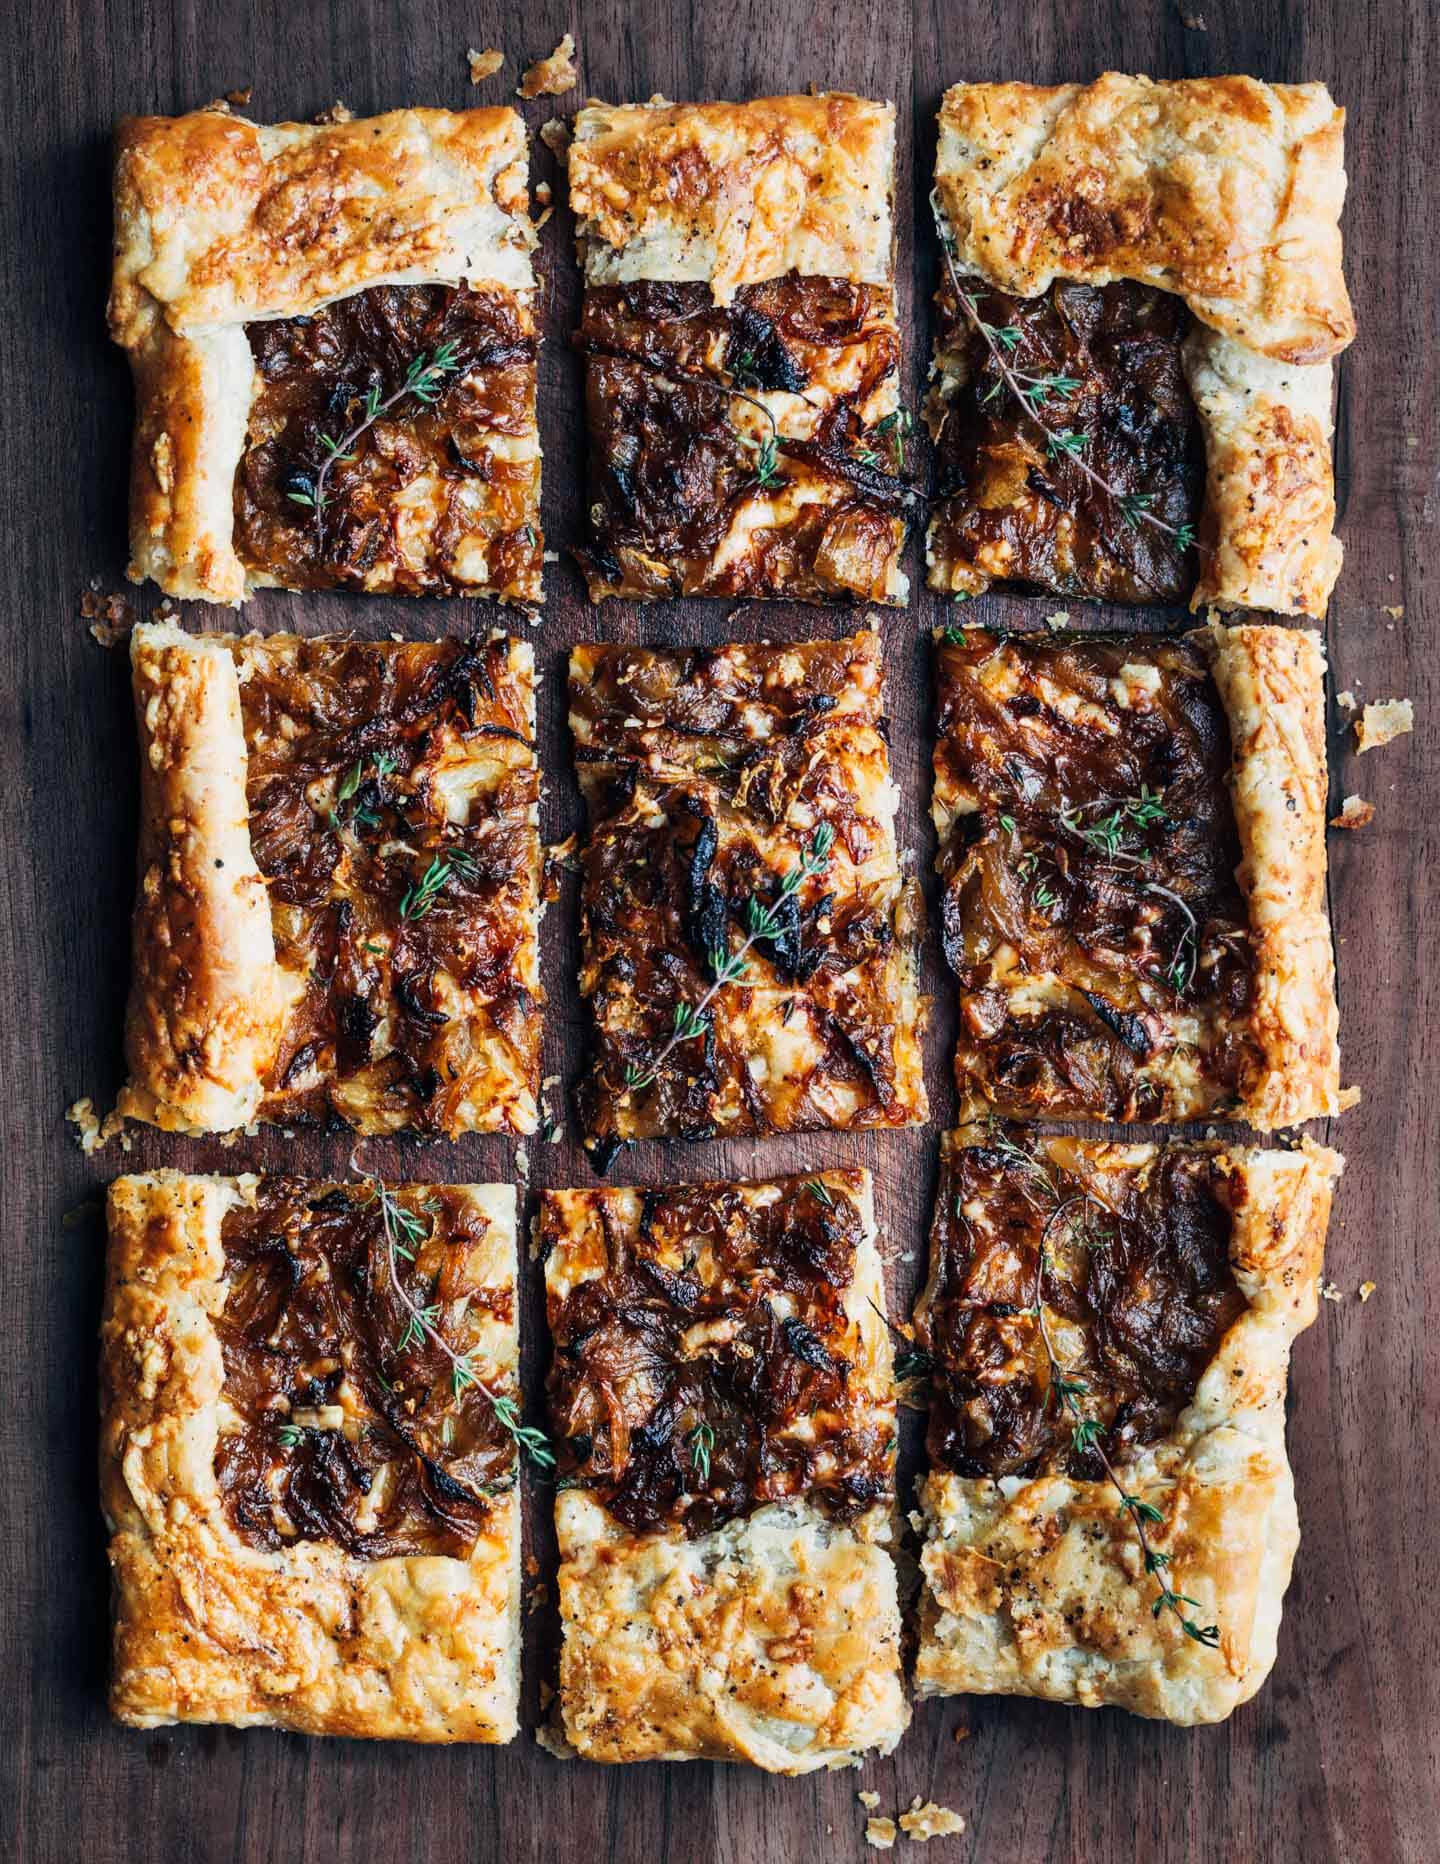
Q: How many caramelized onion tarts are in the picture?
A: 9